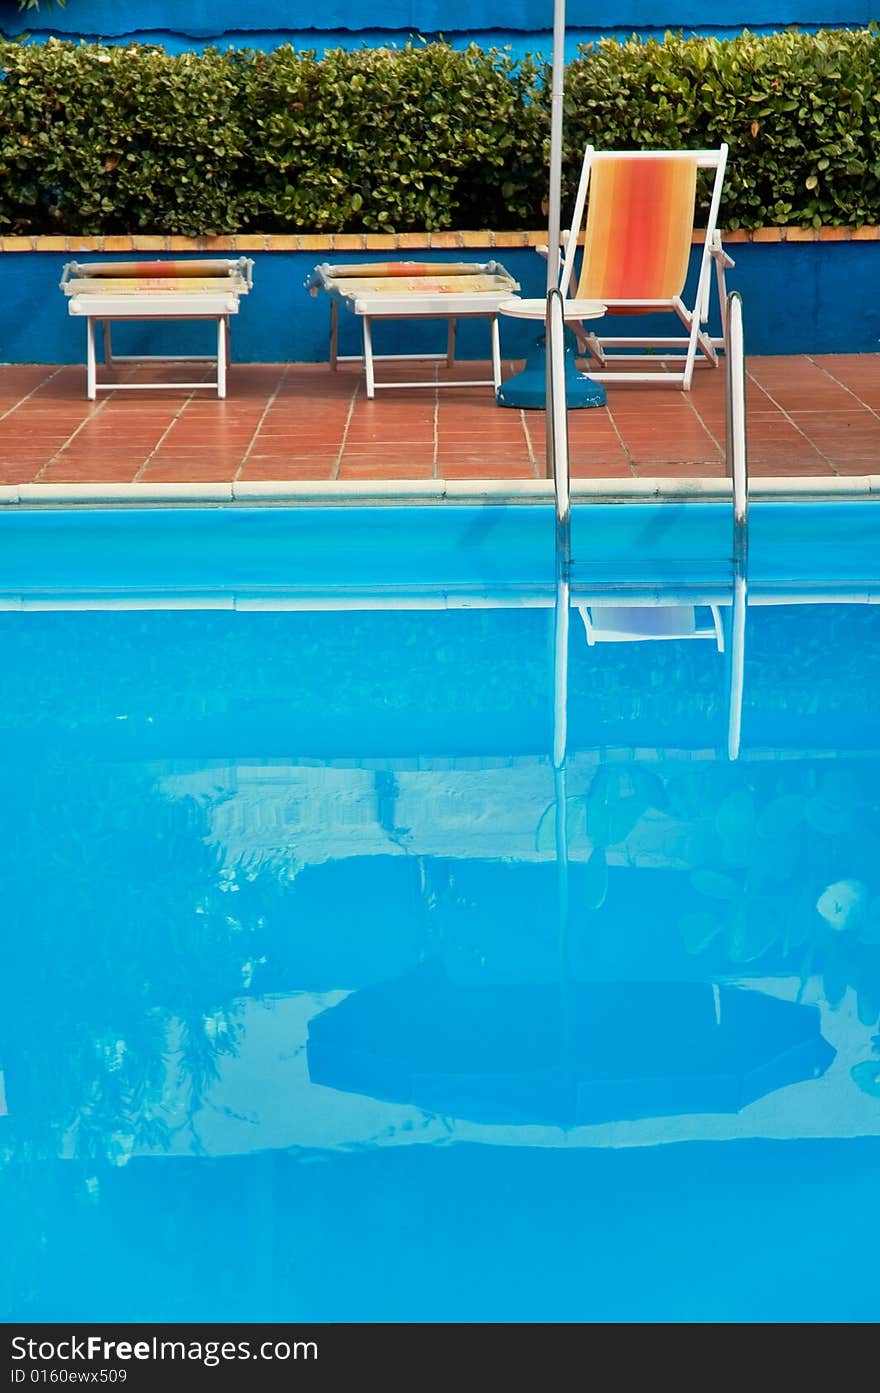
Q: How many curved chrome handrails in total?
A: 2